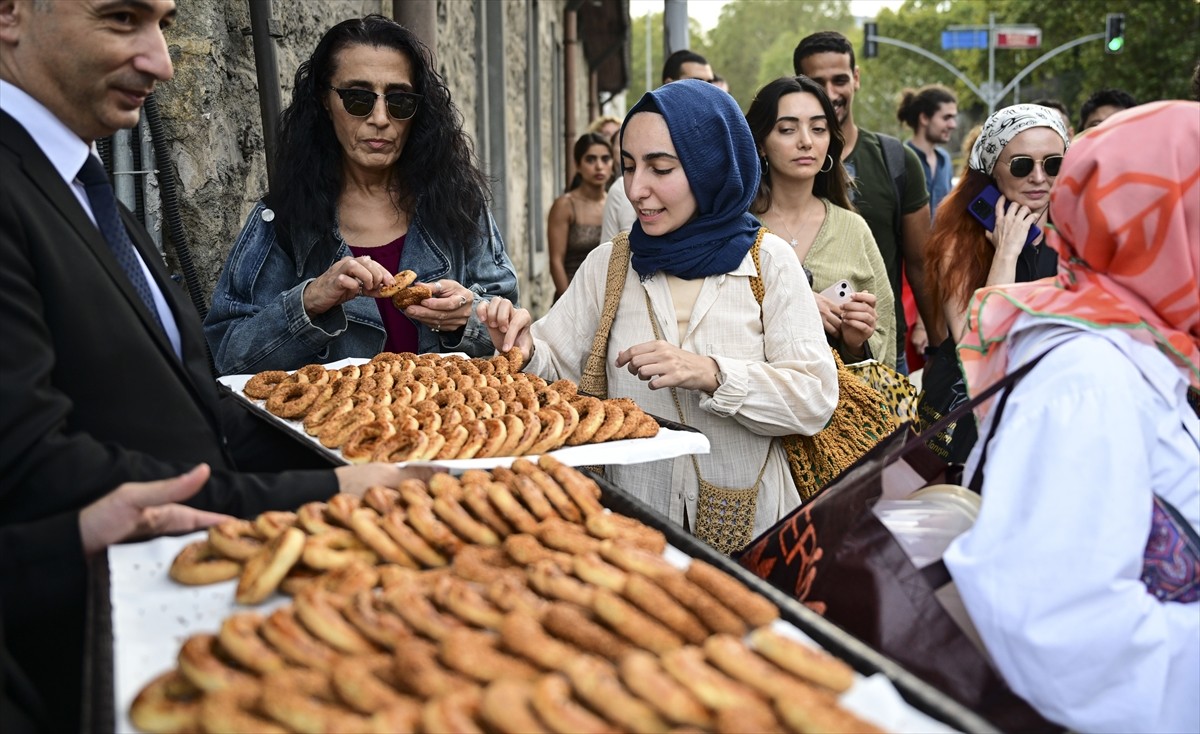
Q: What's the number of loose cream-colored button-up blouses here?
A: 1